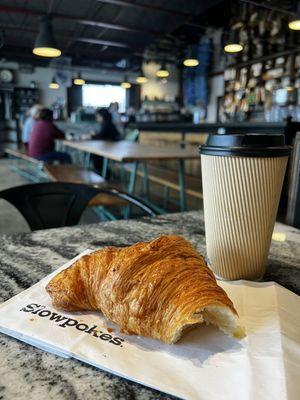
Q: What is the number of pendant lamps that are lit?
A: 9